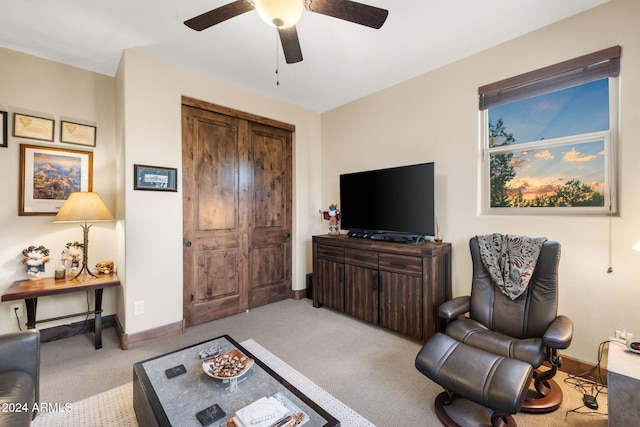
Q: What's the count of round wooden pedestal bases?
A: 2